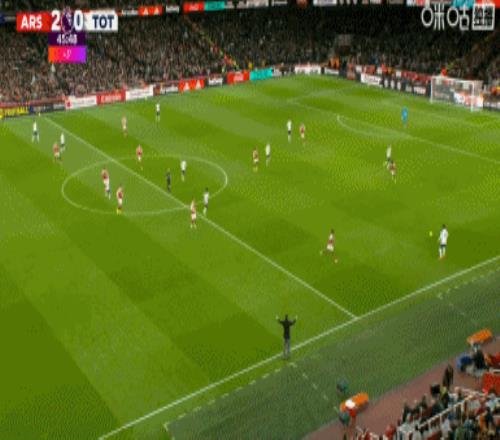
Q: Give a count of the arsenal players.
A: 10